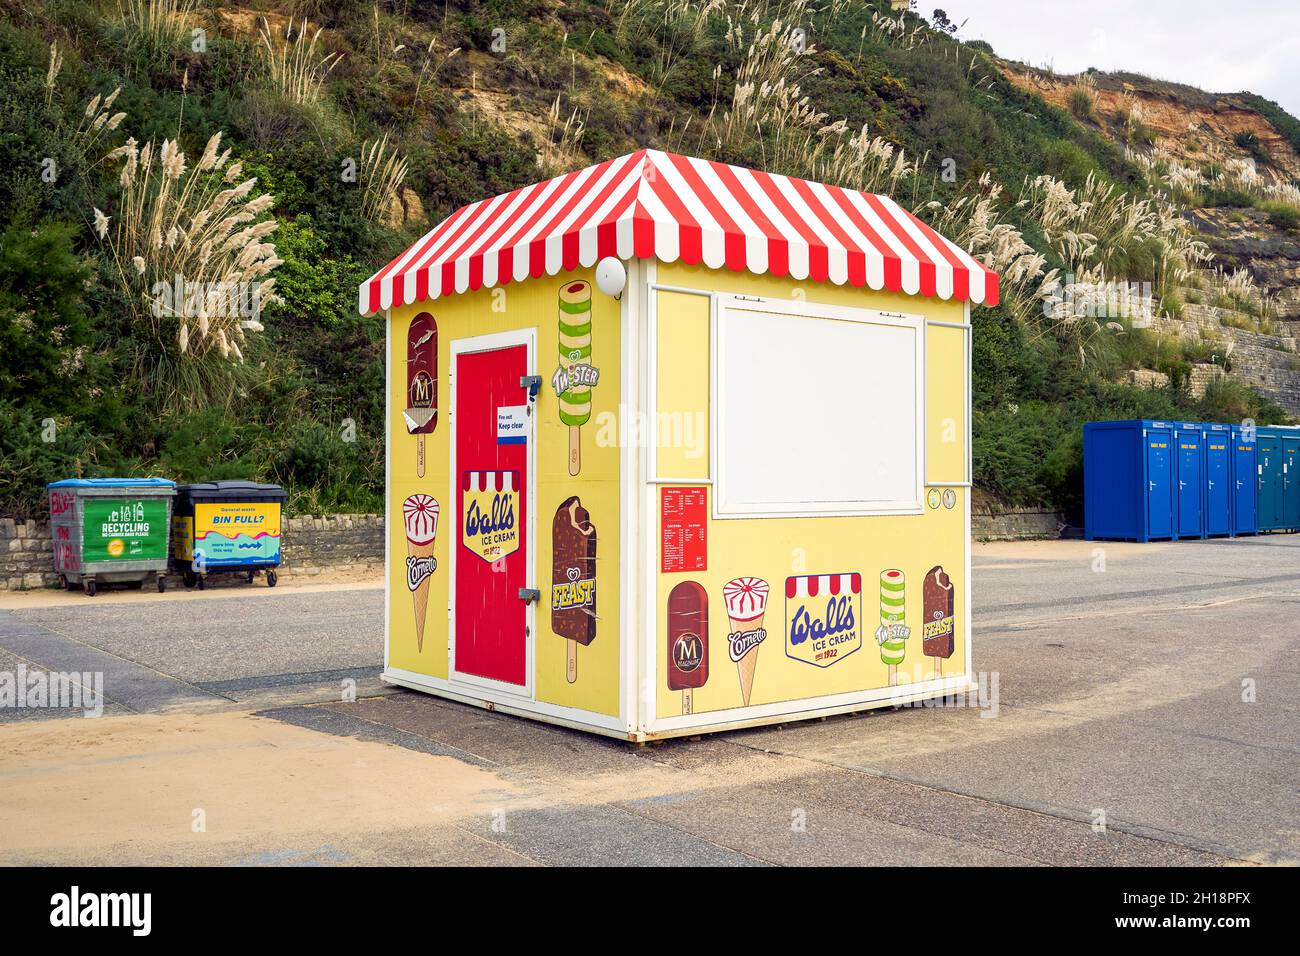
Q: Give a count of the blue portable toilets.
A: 4